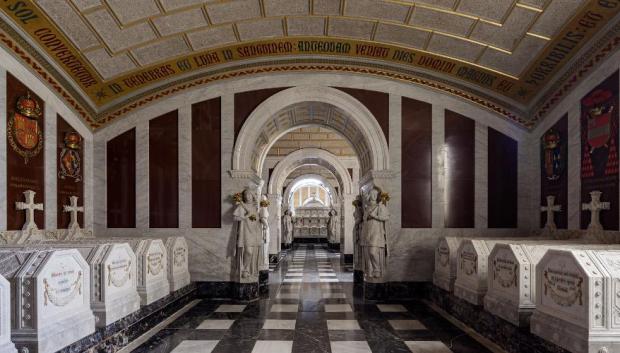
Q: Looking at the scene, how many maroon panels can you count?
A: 12